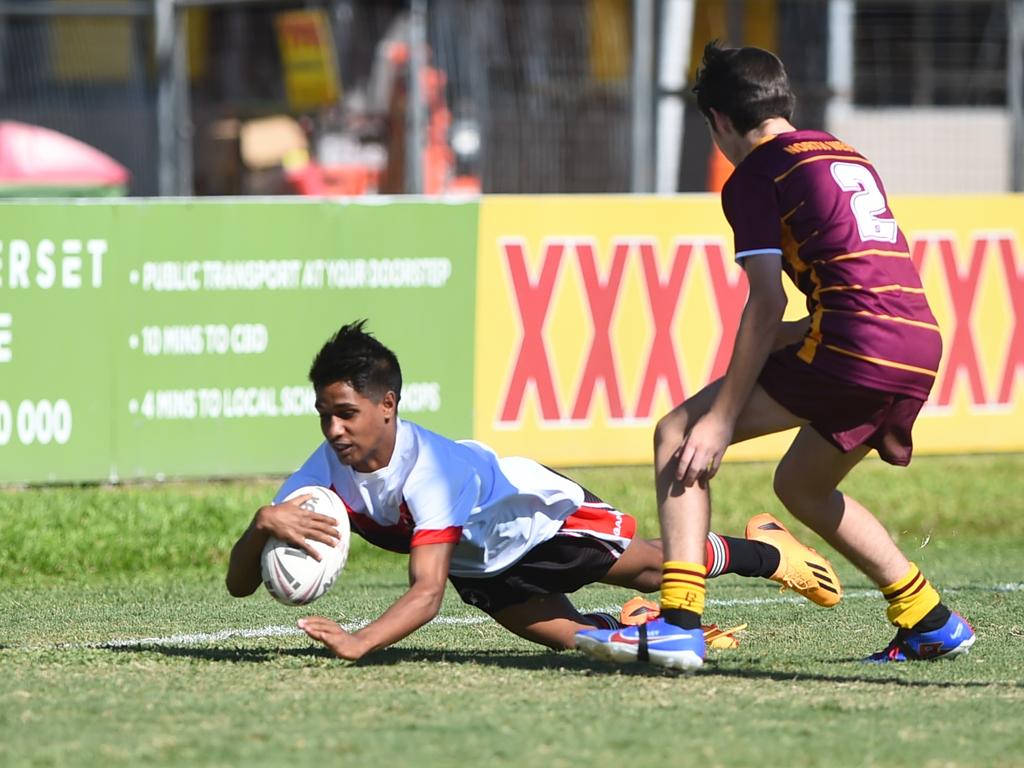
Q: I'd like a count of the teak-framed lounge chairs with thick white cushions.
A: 0